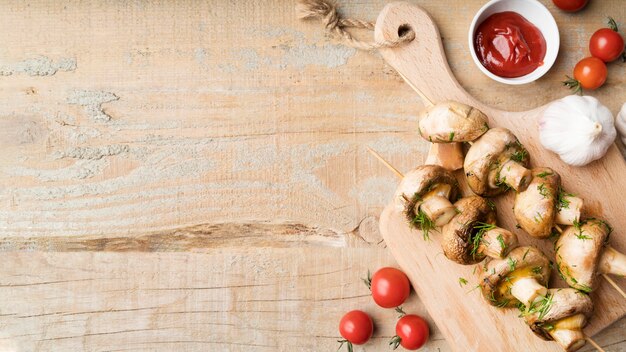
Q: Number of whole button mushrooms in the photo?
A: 8